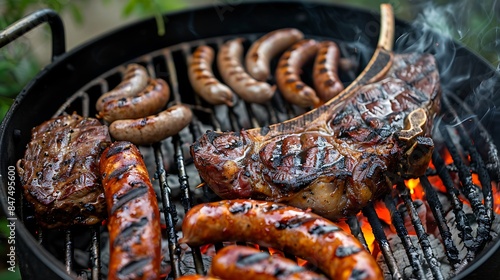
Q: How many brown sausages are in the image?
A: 8